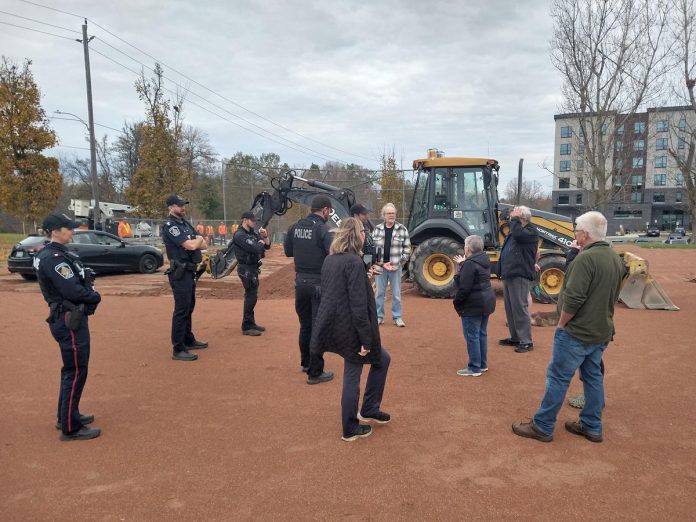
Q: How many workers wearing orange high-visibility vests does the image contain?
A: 5